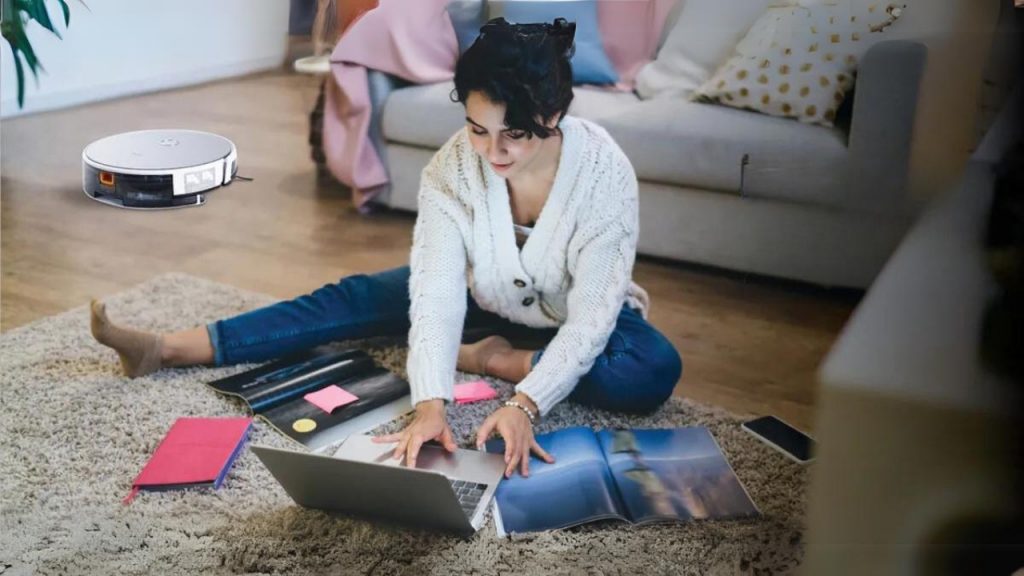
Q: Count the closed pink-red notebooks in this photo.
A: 1